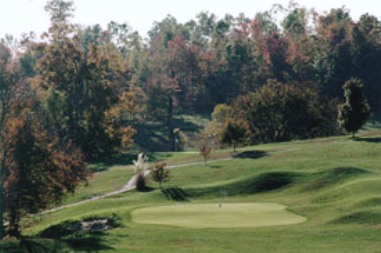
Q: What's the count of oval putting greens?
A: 1